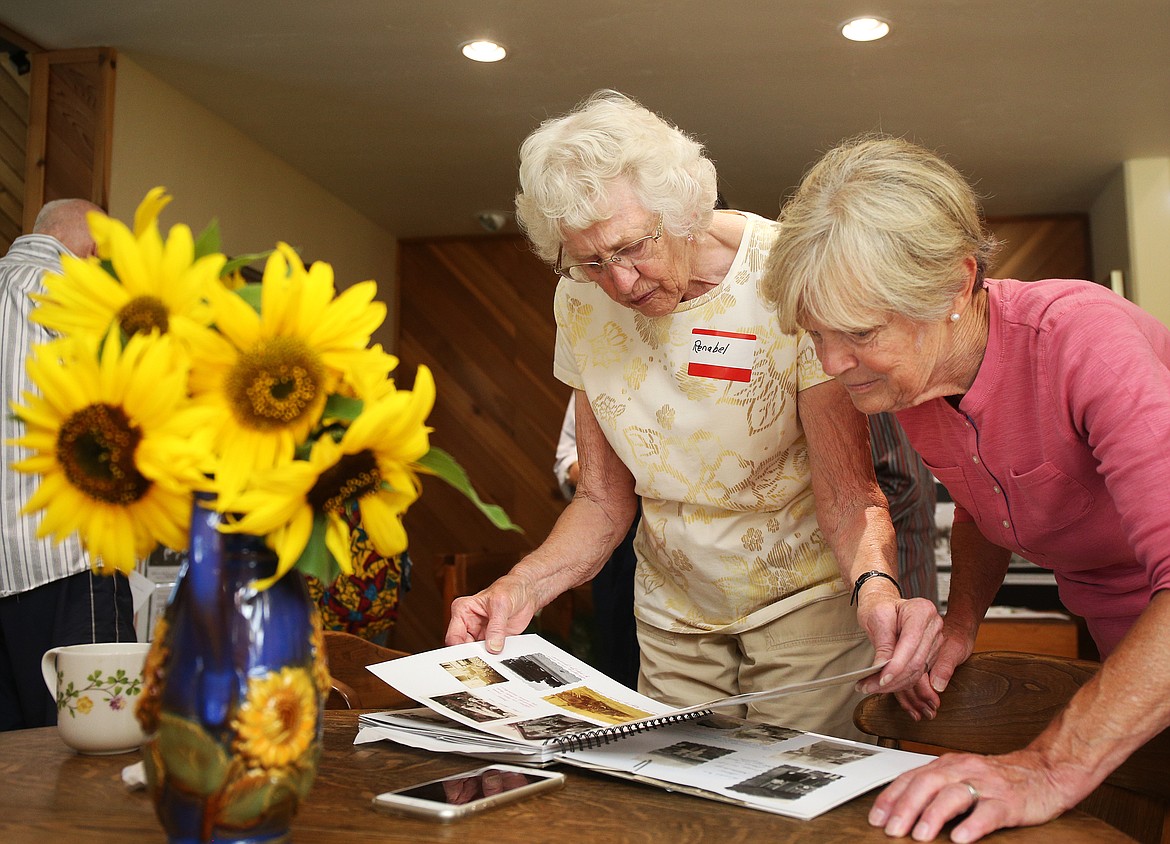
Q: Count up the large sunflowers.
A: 4